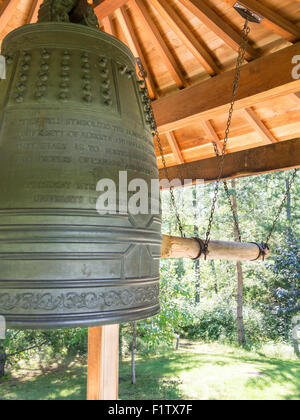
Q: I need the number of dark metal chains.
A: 4